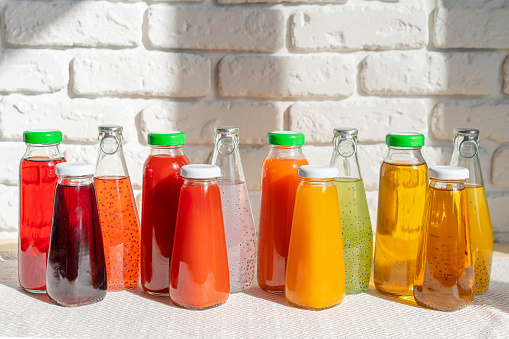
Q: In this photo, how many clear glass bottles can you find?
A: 12